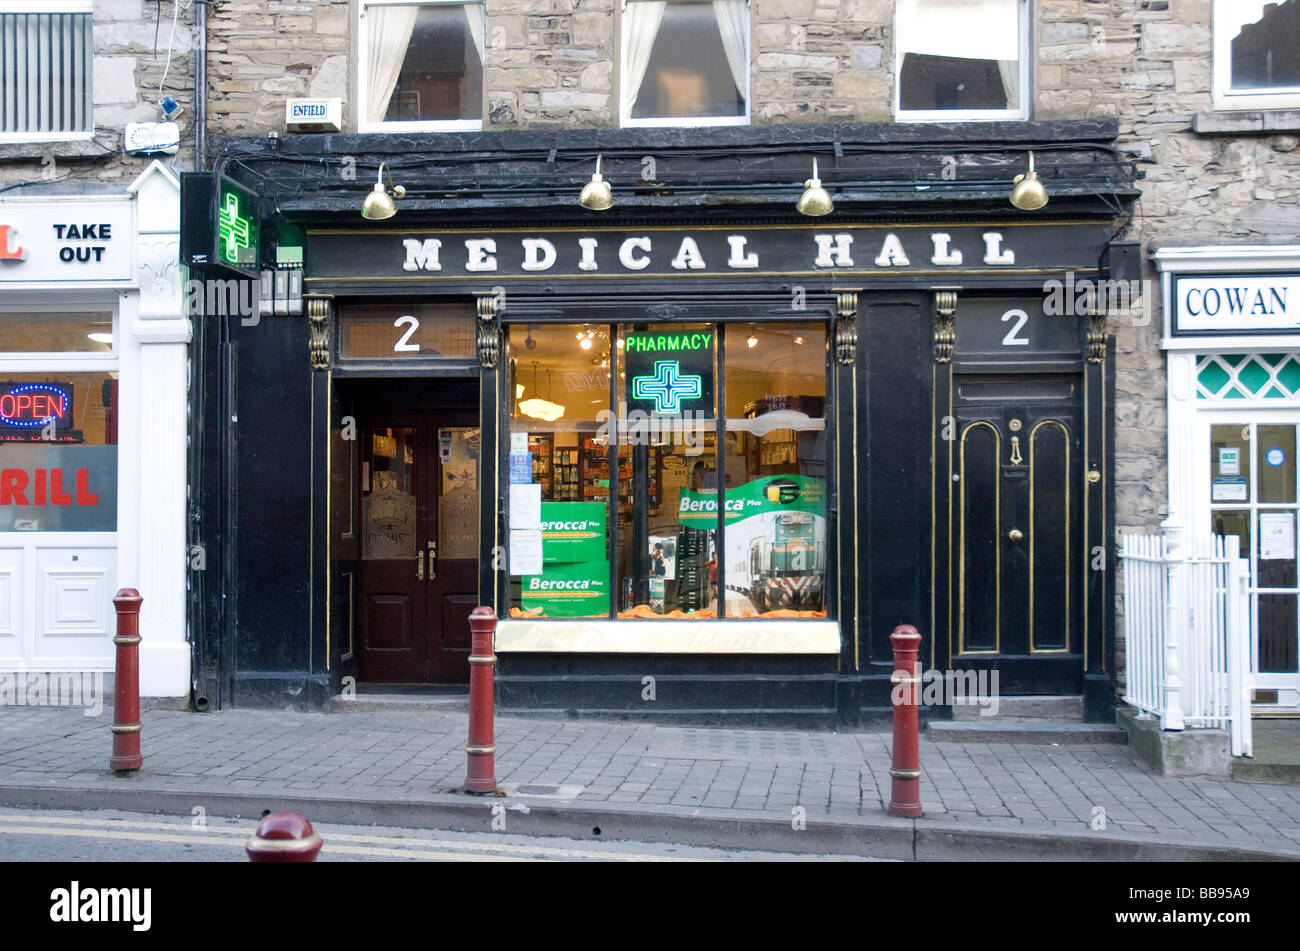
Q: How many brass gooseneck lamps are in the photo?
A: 4